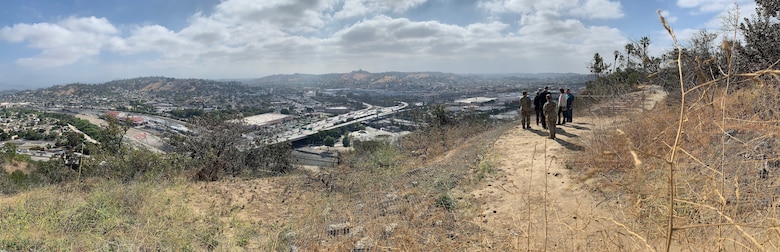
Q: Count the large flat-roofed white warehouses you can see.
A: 2